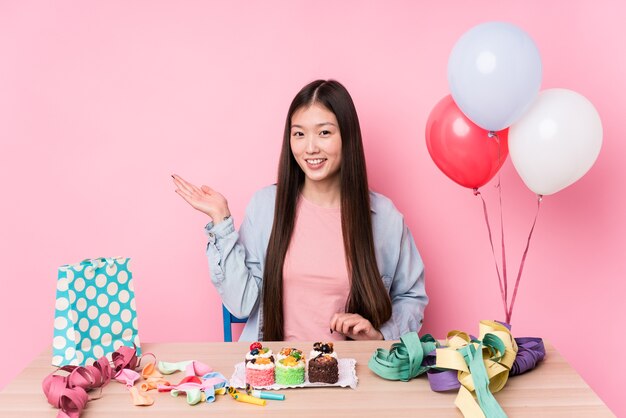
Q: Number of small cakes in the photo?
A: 6